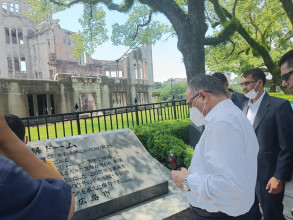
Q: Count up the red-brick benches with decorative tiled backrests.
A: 0